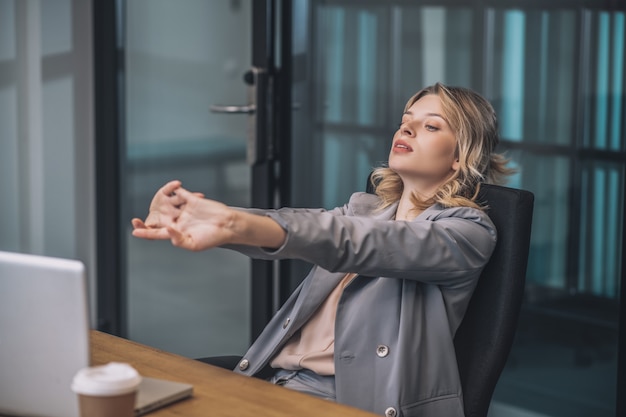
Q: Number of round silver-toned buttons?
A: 4